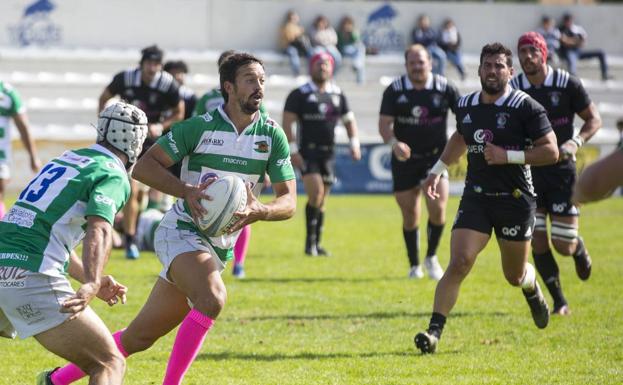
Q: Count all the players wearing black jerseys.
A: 6